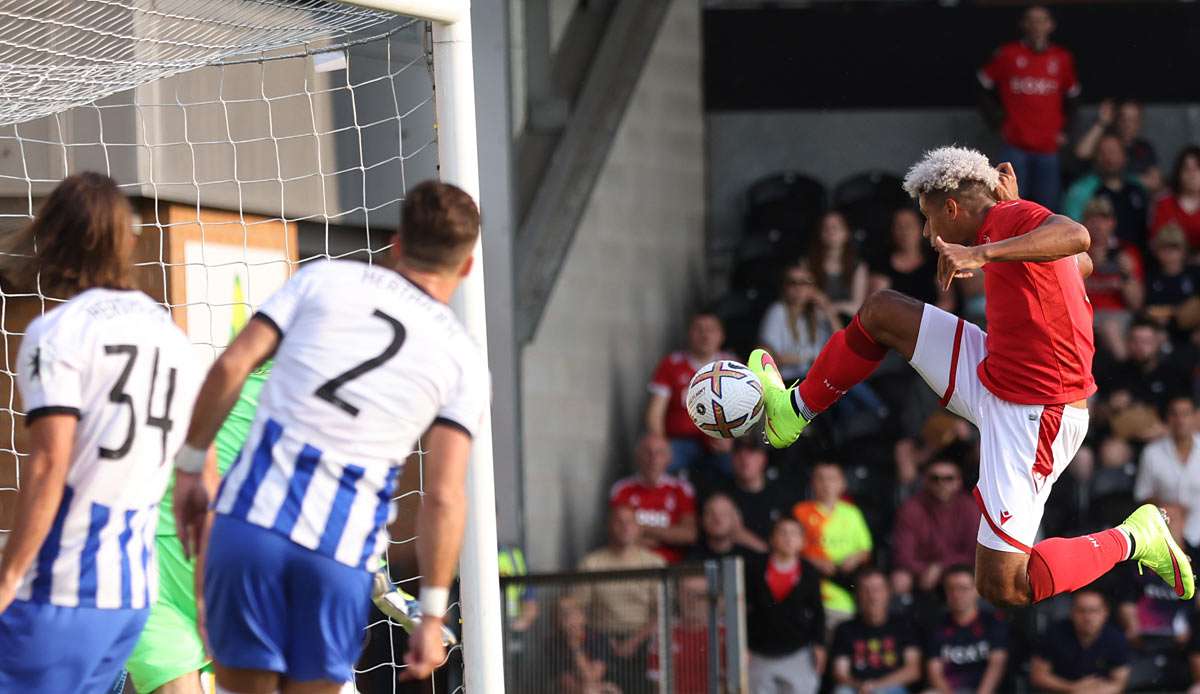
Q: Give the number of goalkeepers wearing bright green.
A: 1